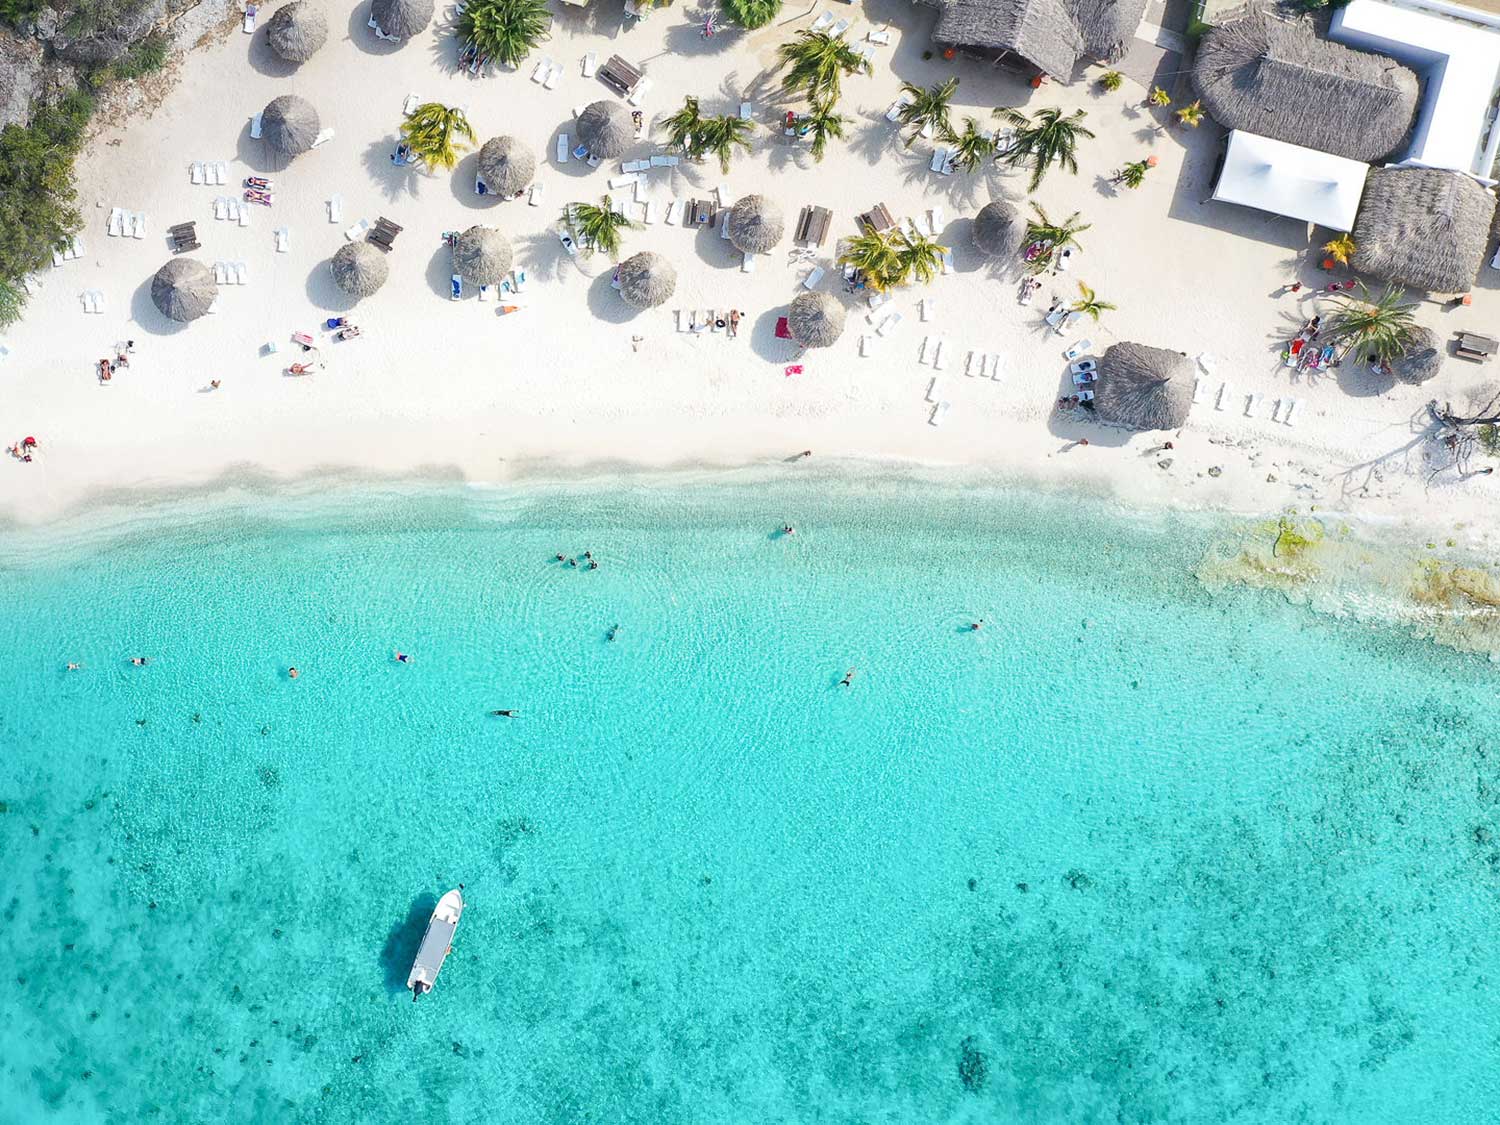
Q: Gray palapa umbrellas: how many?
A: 14